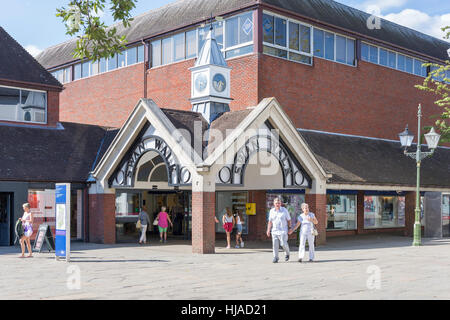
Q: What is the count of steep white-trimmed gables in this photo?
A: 2